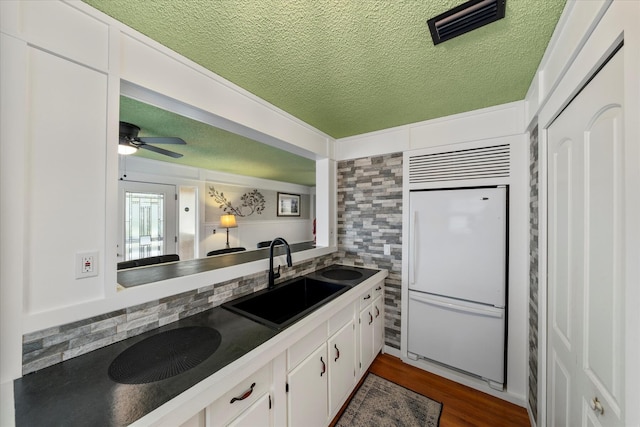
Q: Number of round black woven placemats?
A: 2